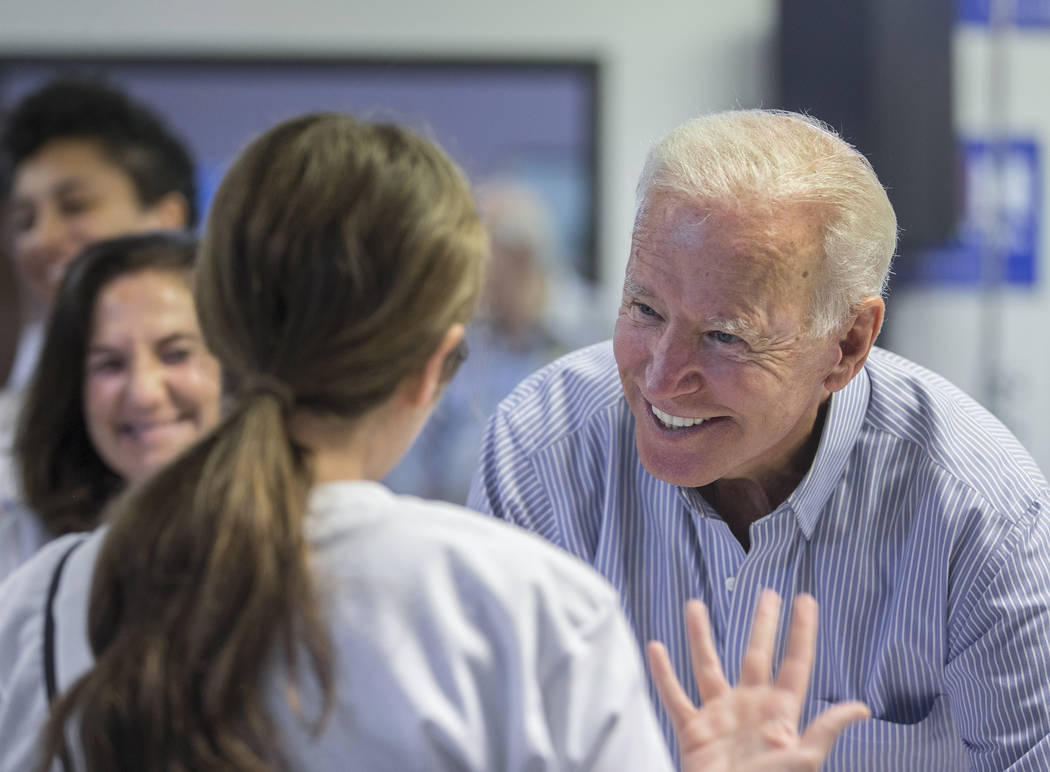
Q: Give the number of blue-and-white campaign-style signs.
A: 2